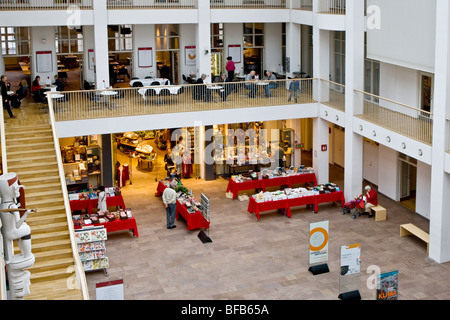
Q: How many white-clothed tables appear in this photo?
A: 2